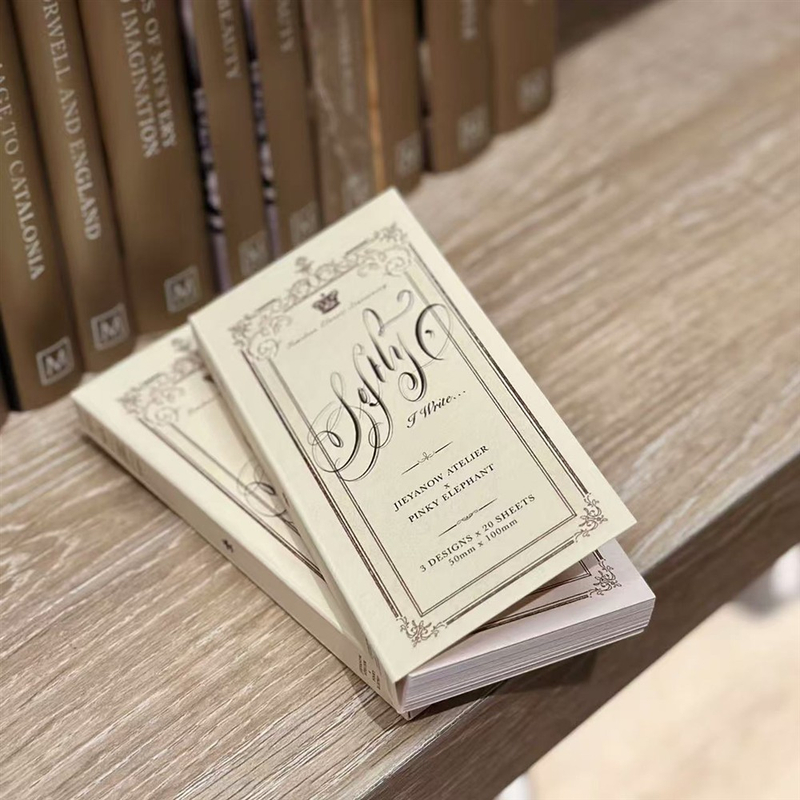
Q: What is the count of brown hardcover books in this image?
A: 9